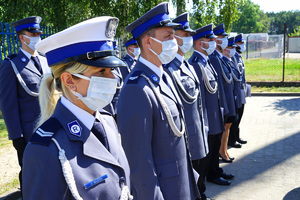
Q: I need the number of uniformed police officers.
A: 10